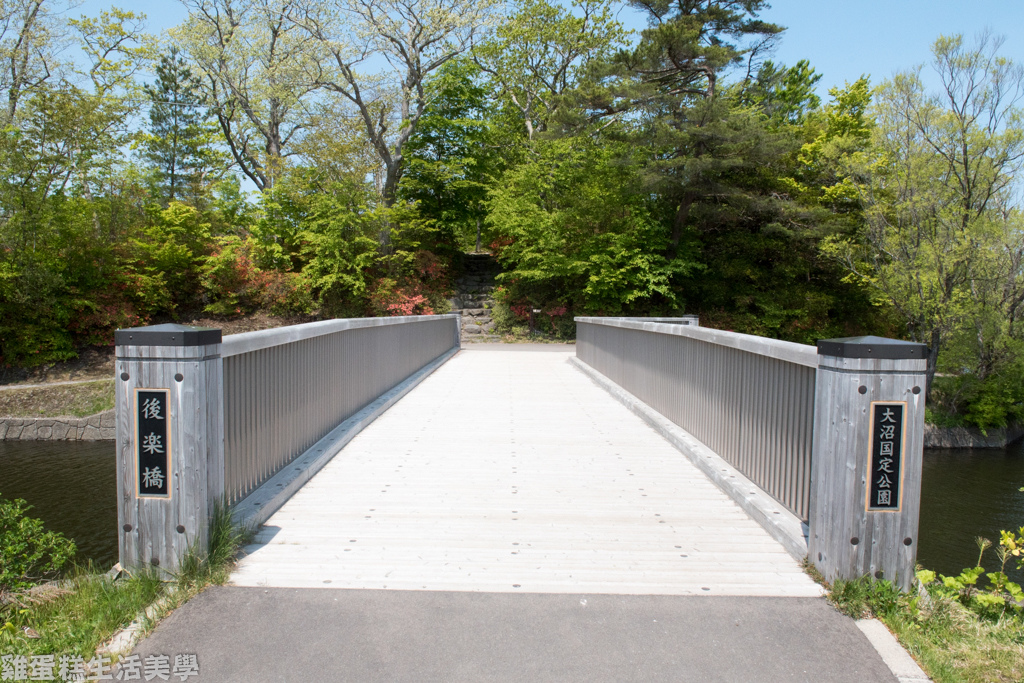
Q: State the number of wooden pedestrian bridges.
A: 1